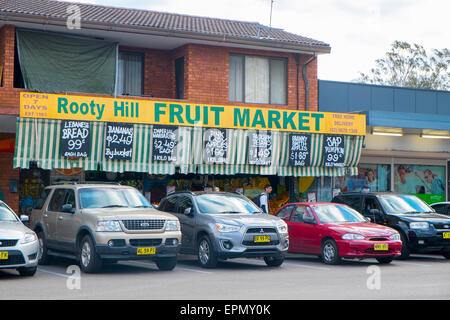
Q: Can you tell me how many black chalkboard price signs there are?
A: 7